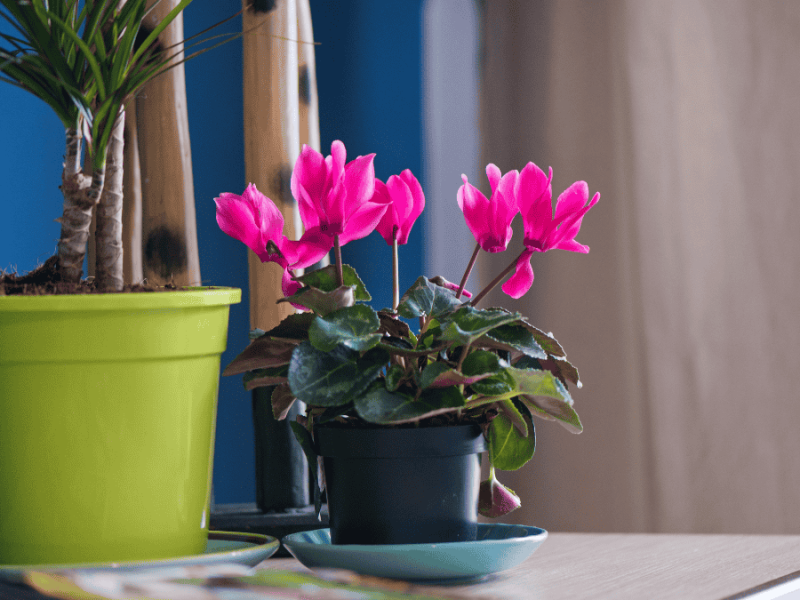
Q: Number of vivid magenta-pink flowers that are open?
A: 5